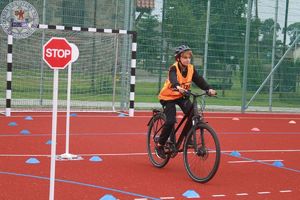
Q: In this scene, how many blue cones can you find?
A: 12